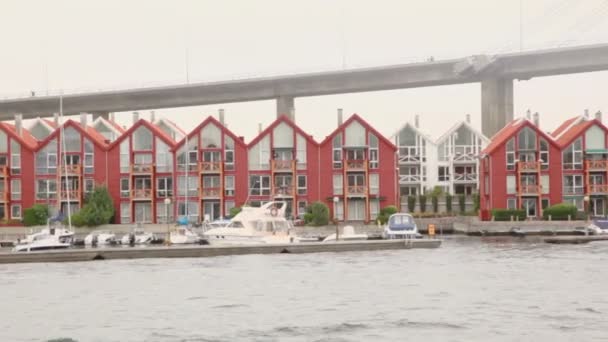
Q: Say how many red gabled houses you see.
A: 8